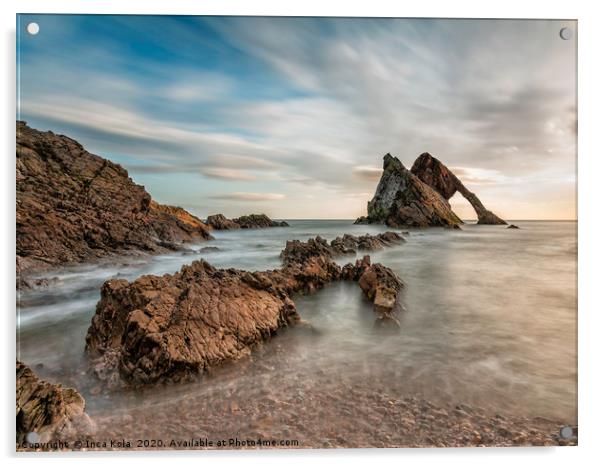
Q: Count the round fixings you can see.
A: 4